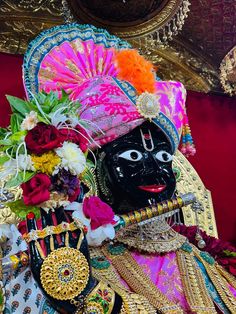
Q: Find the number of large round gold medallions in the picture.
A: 1